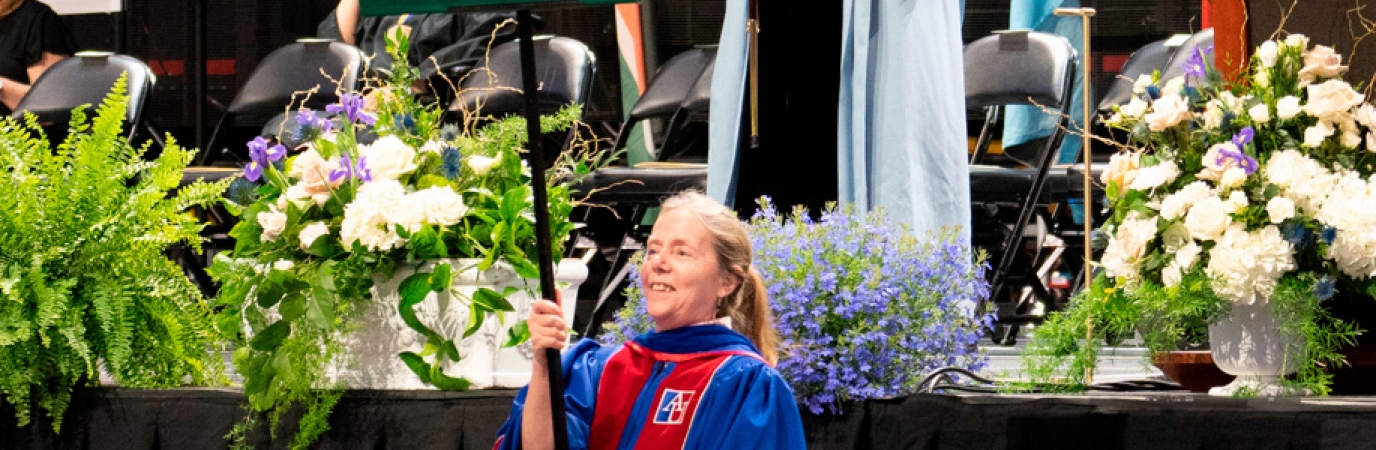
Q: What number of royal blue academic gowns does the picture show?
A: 1